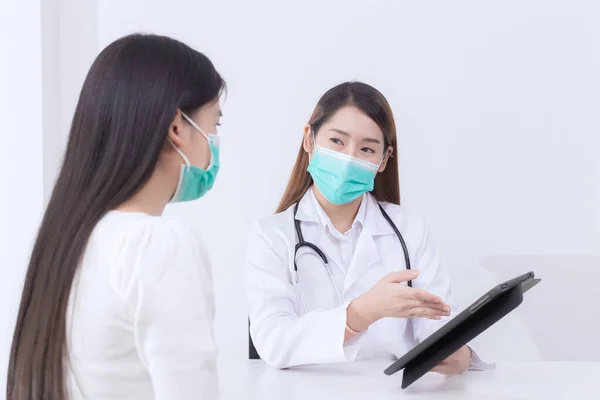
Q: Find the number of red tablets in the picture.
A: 0